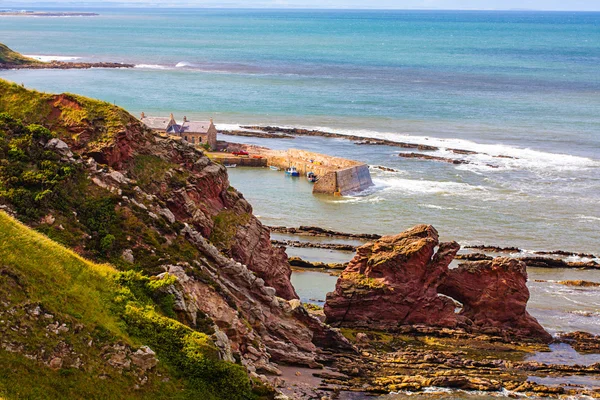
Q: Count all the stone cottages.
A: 2